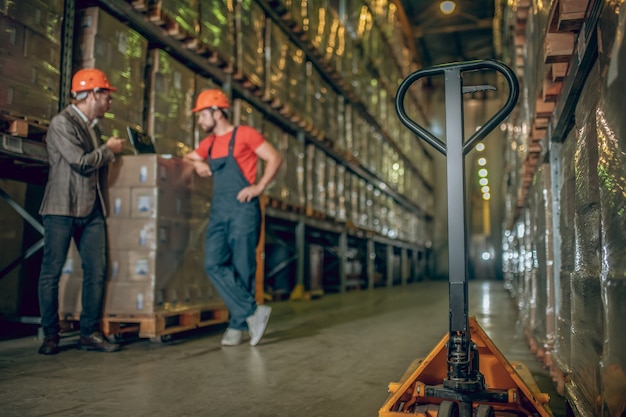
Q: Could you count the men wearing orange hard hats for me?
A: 2